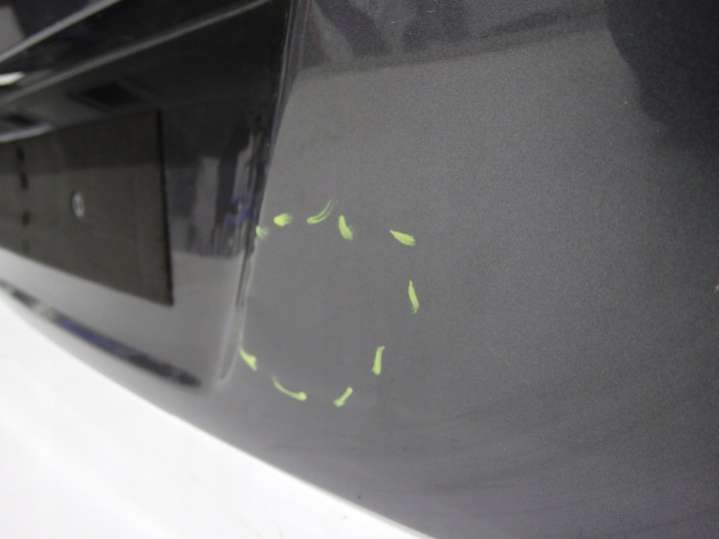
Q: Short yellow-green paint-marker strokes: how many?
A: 10